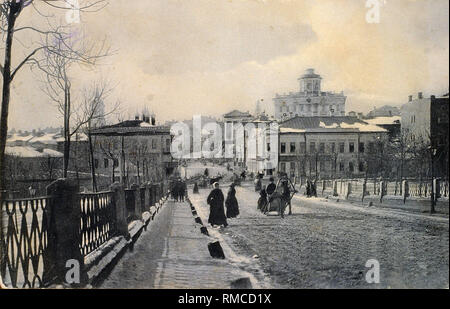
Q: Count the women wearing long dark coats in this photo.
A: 2